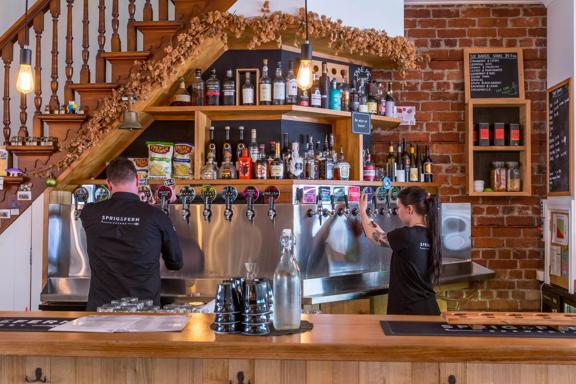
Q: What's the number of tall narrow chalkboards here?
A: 1